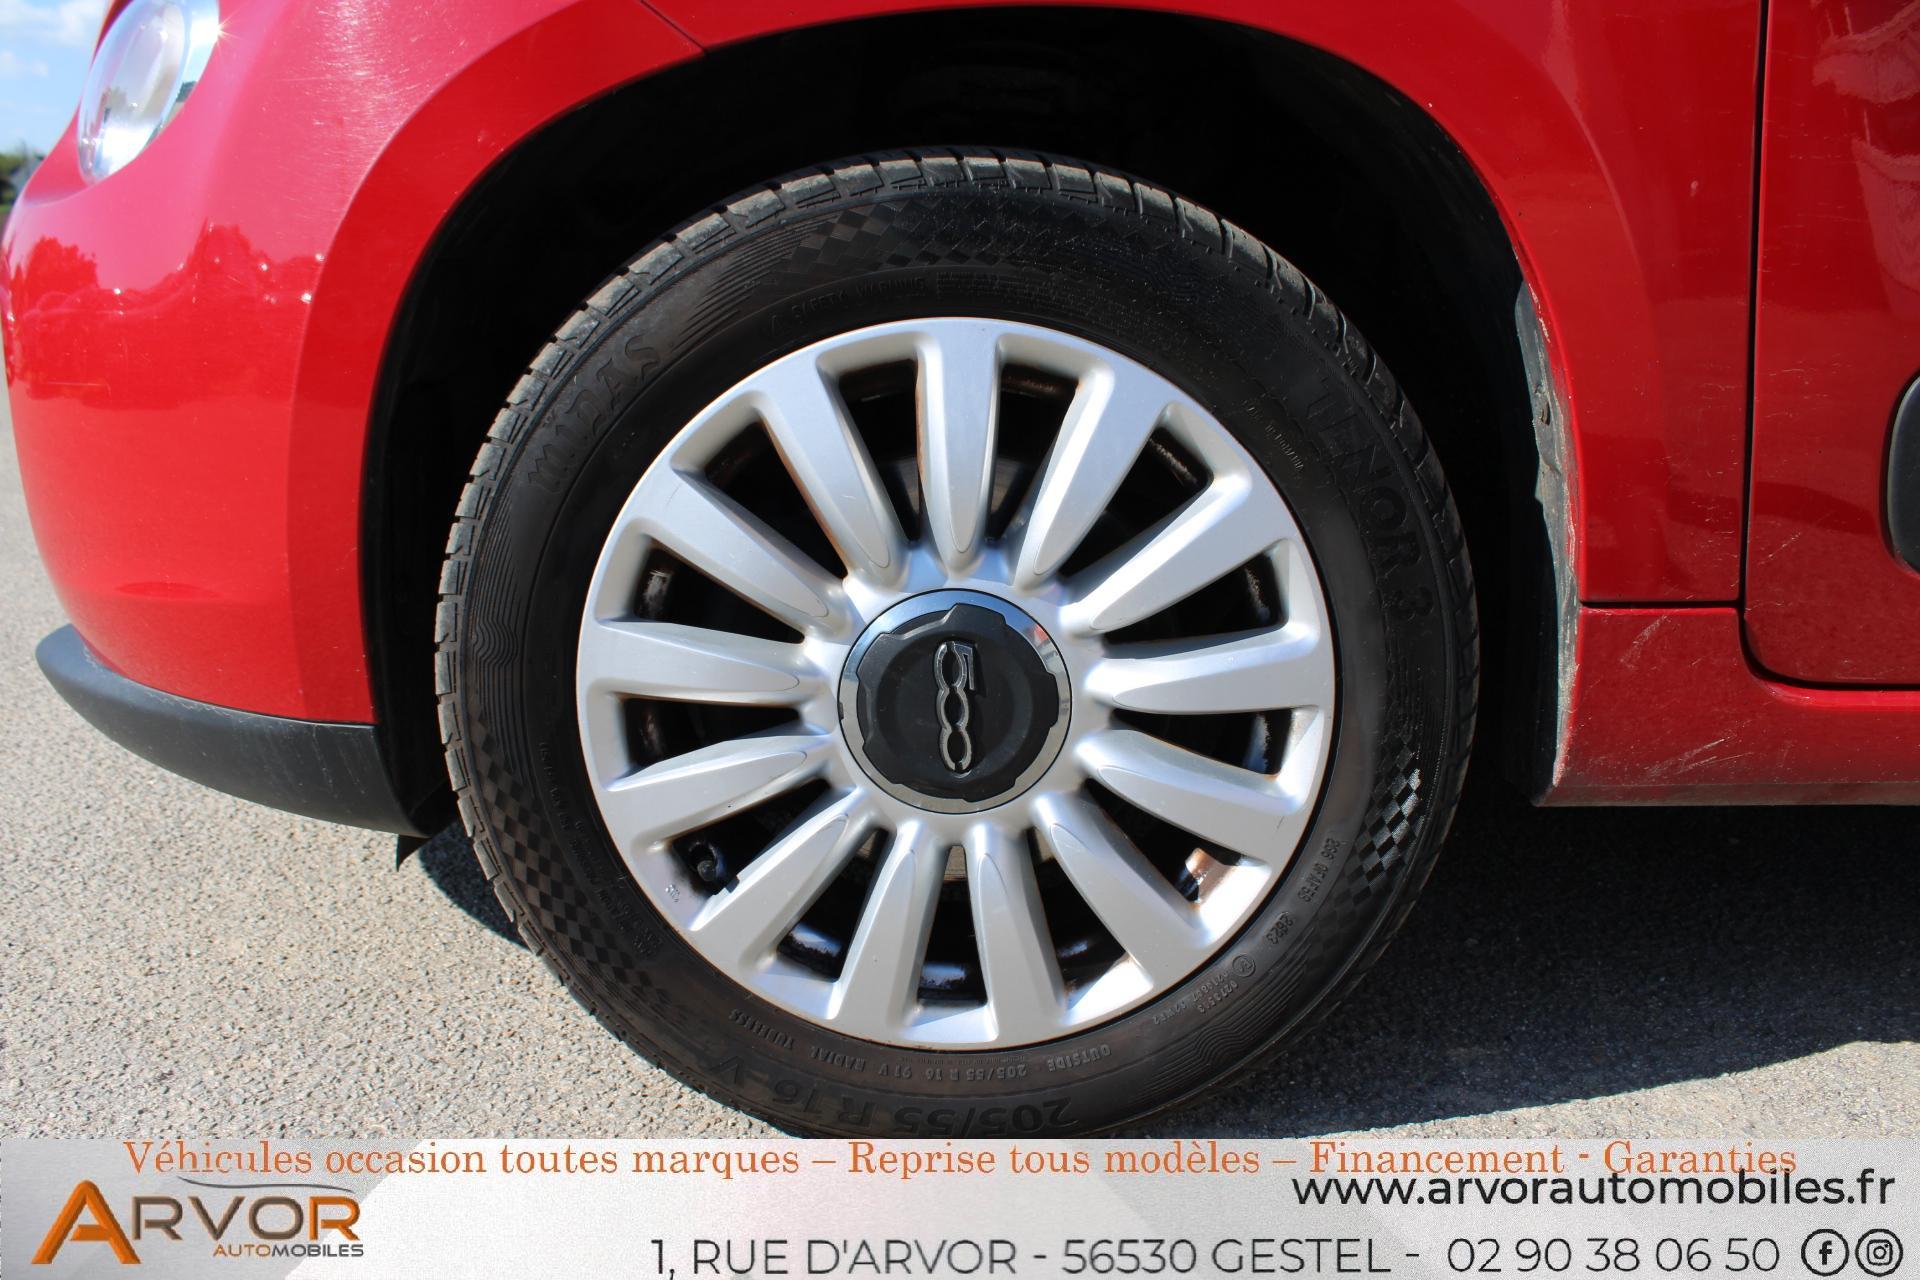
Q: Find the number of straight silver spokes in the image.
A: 13